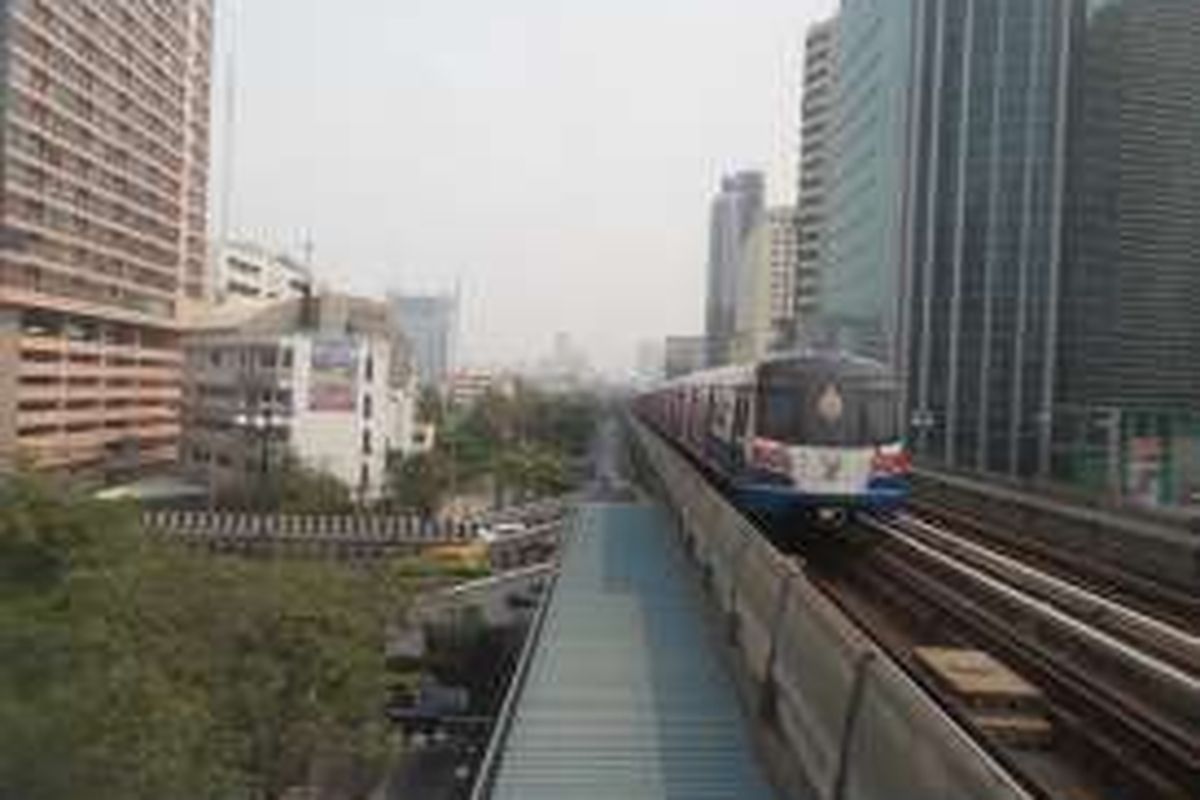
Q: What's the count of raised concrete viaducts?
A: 1